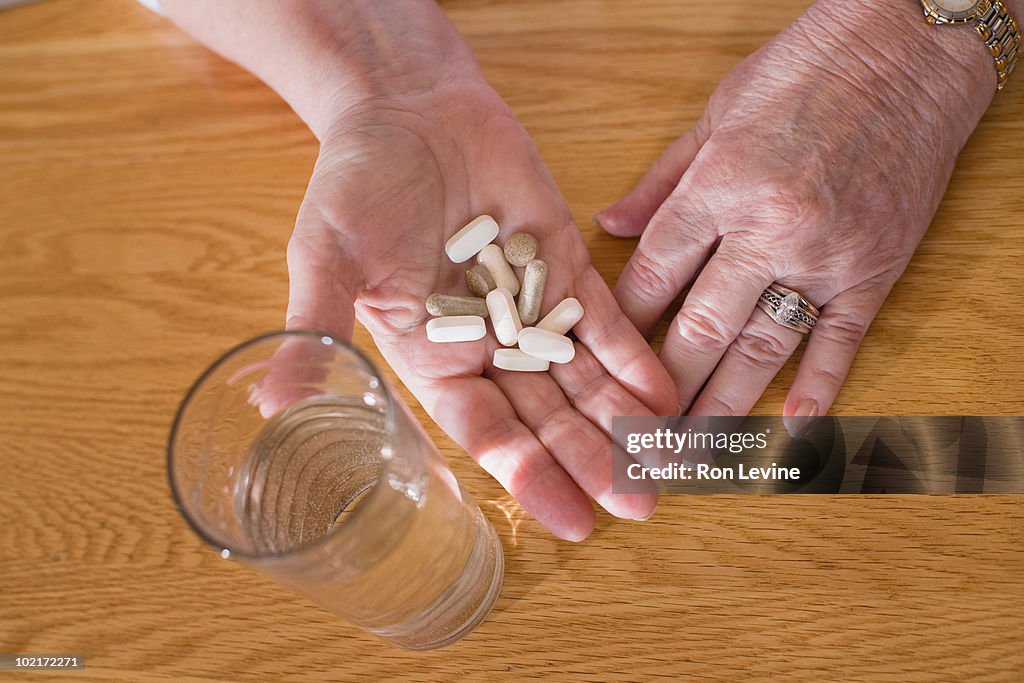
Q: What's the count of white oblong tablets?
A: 7